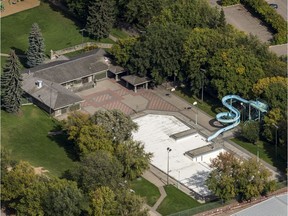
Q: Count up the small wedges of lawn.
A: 2